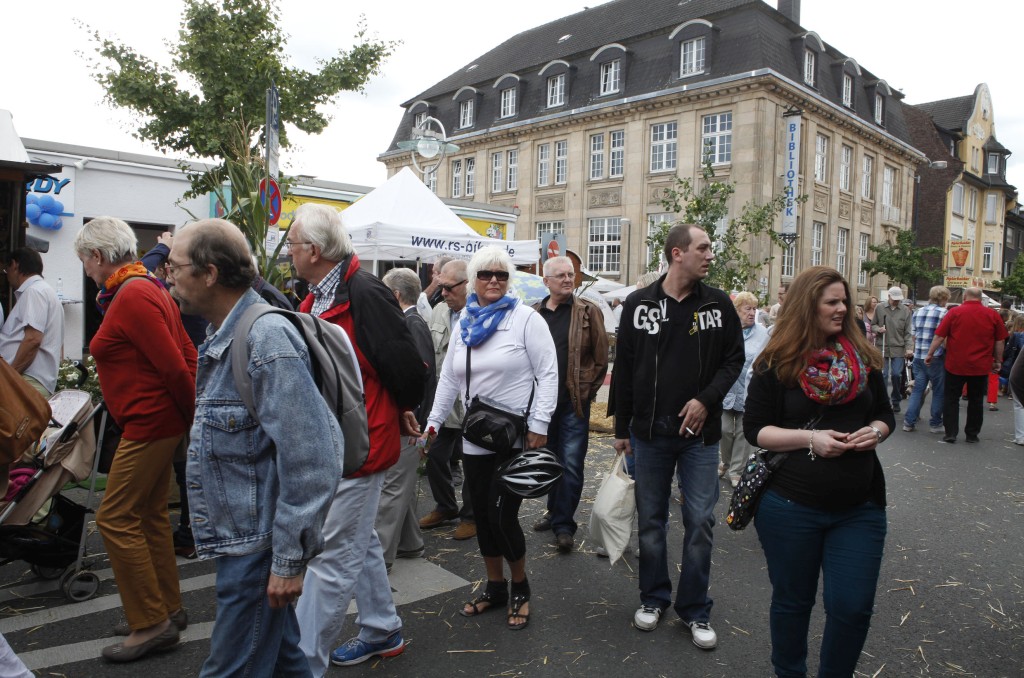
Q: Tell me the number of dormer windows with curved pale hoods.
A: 9